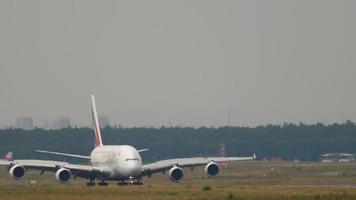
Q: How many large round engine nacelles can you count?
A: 4